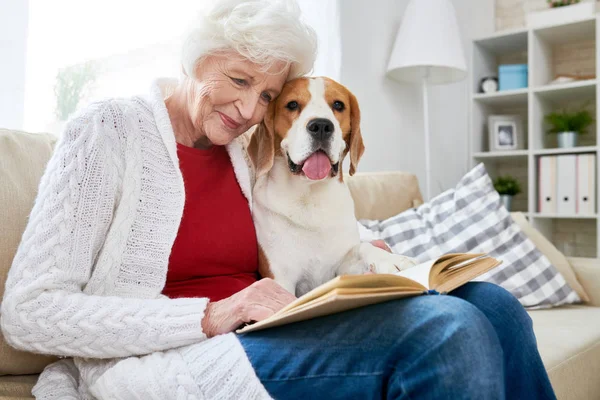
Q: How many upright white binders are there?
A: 3